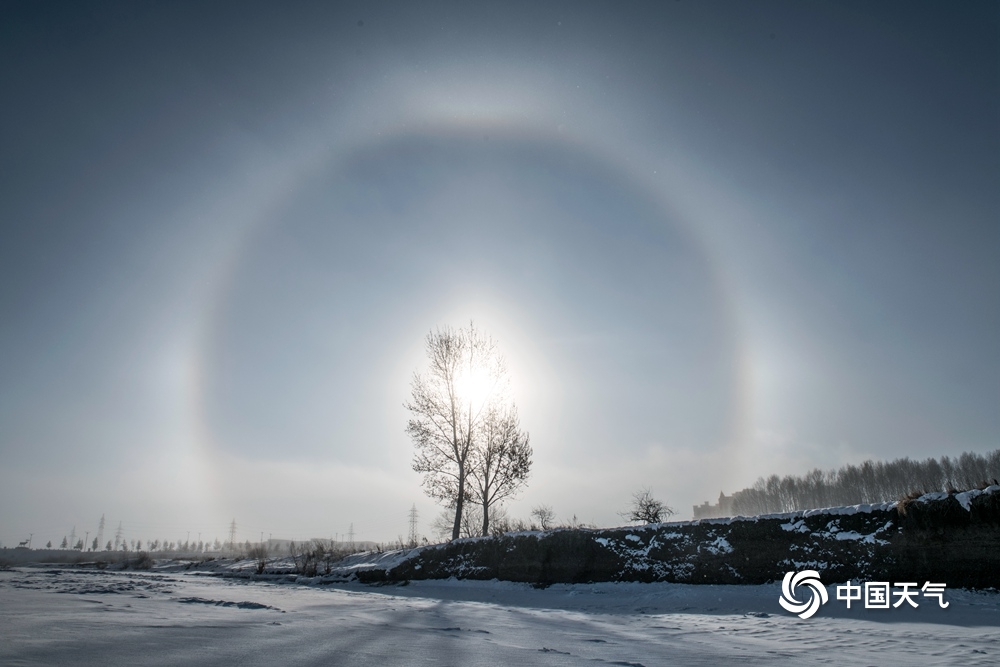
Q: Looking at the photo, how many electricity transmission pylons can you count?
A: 6